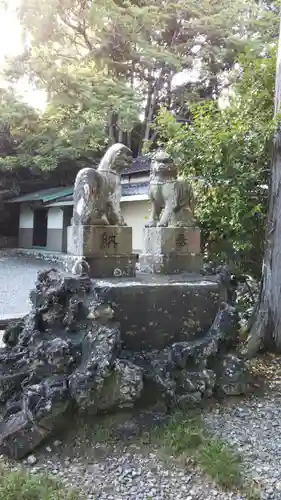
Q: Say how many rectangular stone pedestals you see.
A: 2